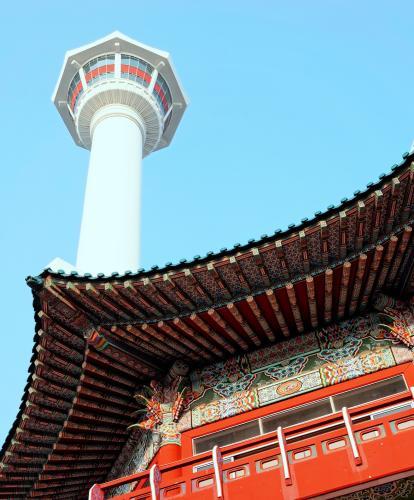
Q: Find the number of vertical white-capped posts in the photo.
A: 5